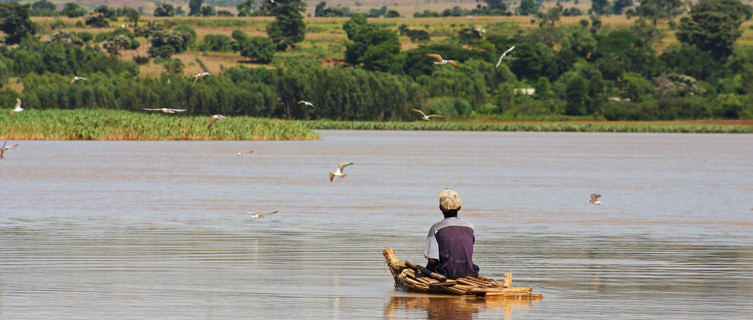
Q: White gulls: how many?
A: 14